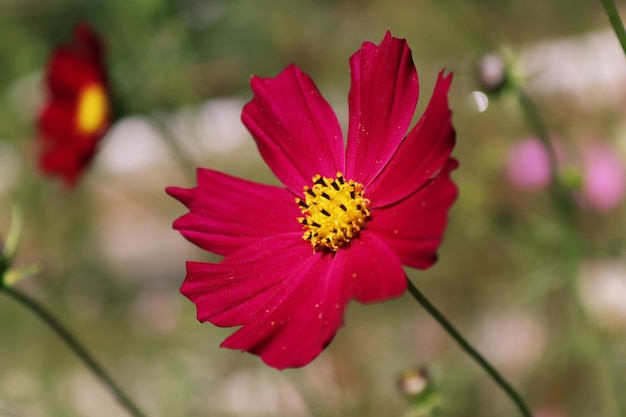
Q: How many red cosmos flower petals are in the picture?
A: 8